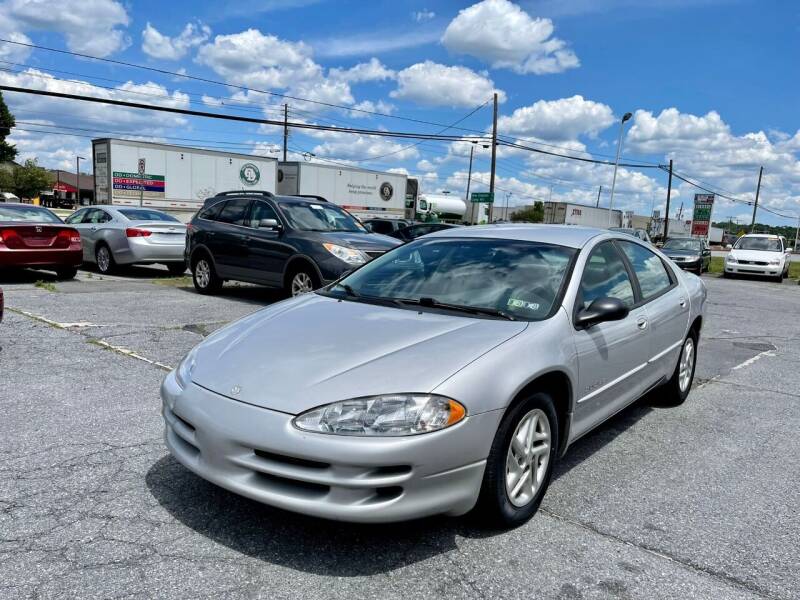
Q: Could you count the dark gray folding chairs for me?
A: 0